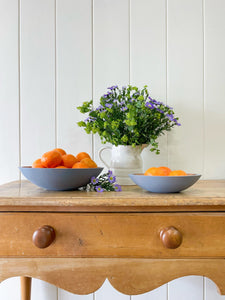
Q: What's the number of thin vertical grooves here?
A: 6